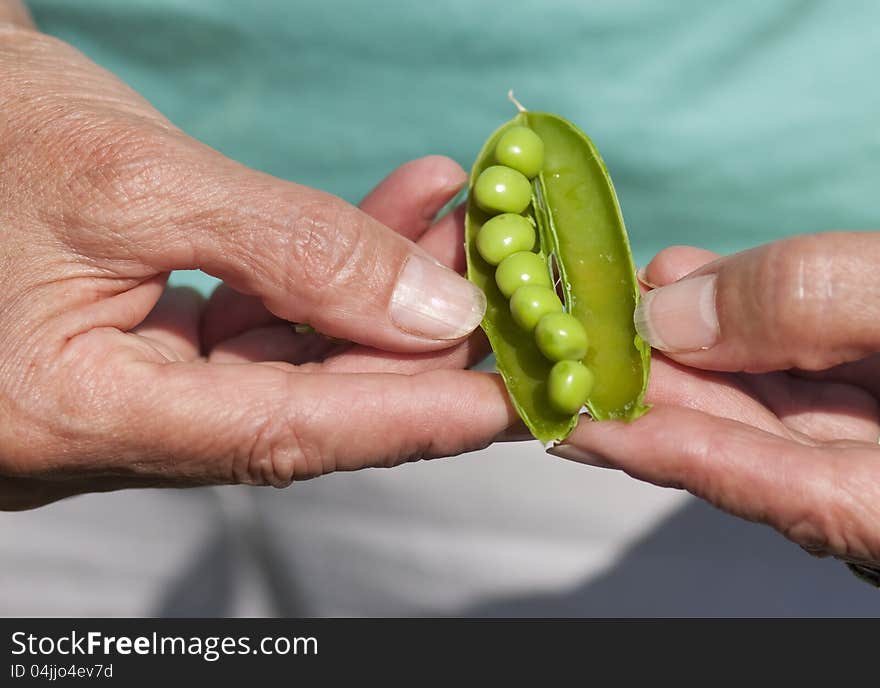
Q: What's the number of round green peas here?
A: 7